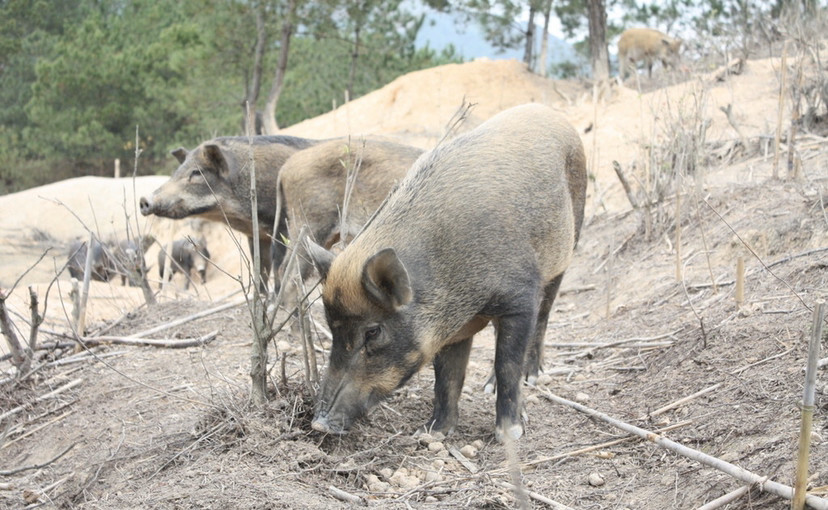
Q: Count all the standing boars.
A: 7